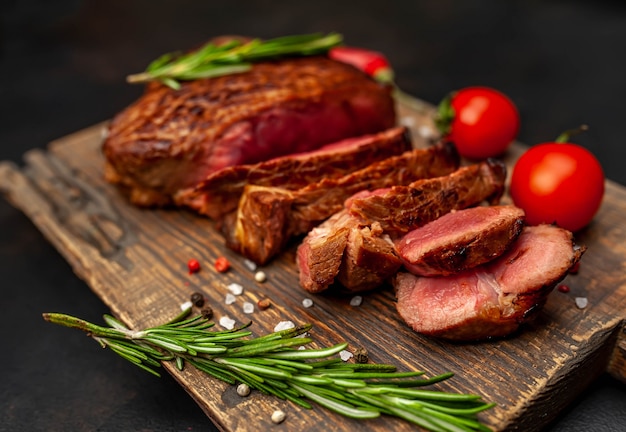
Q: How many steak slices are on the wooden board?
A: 5